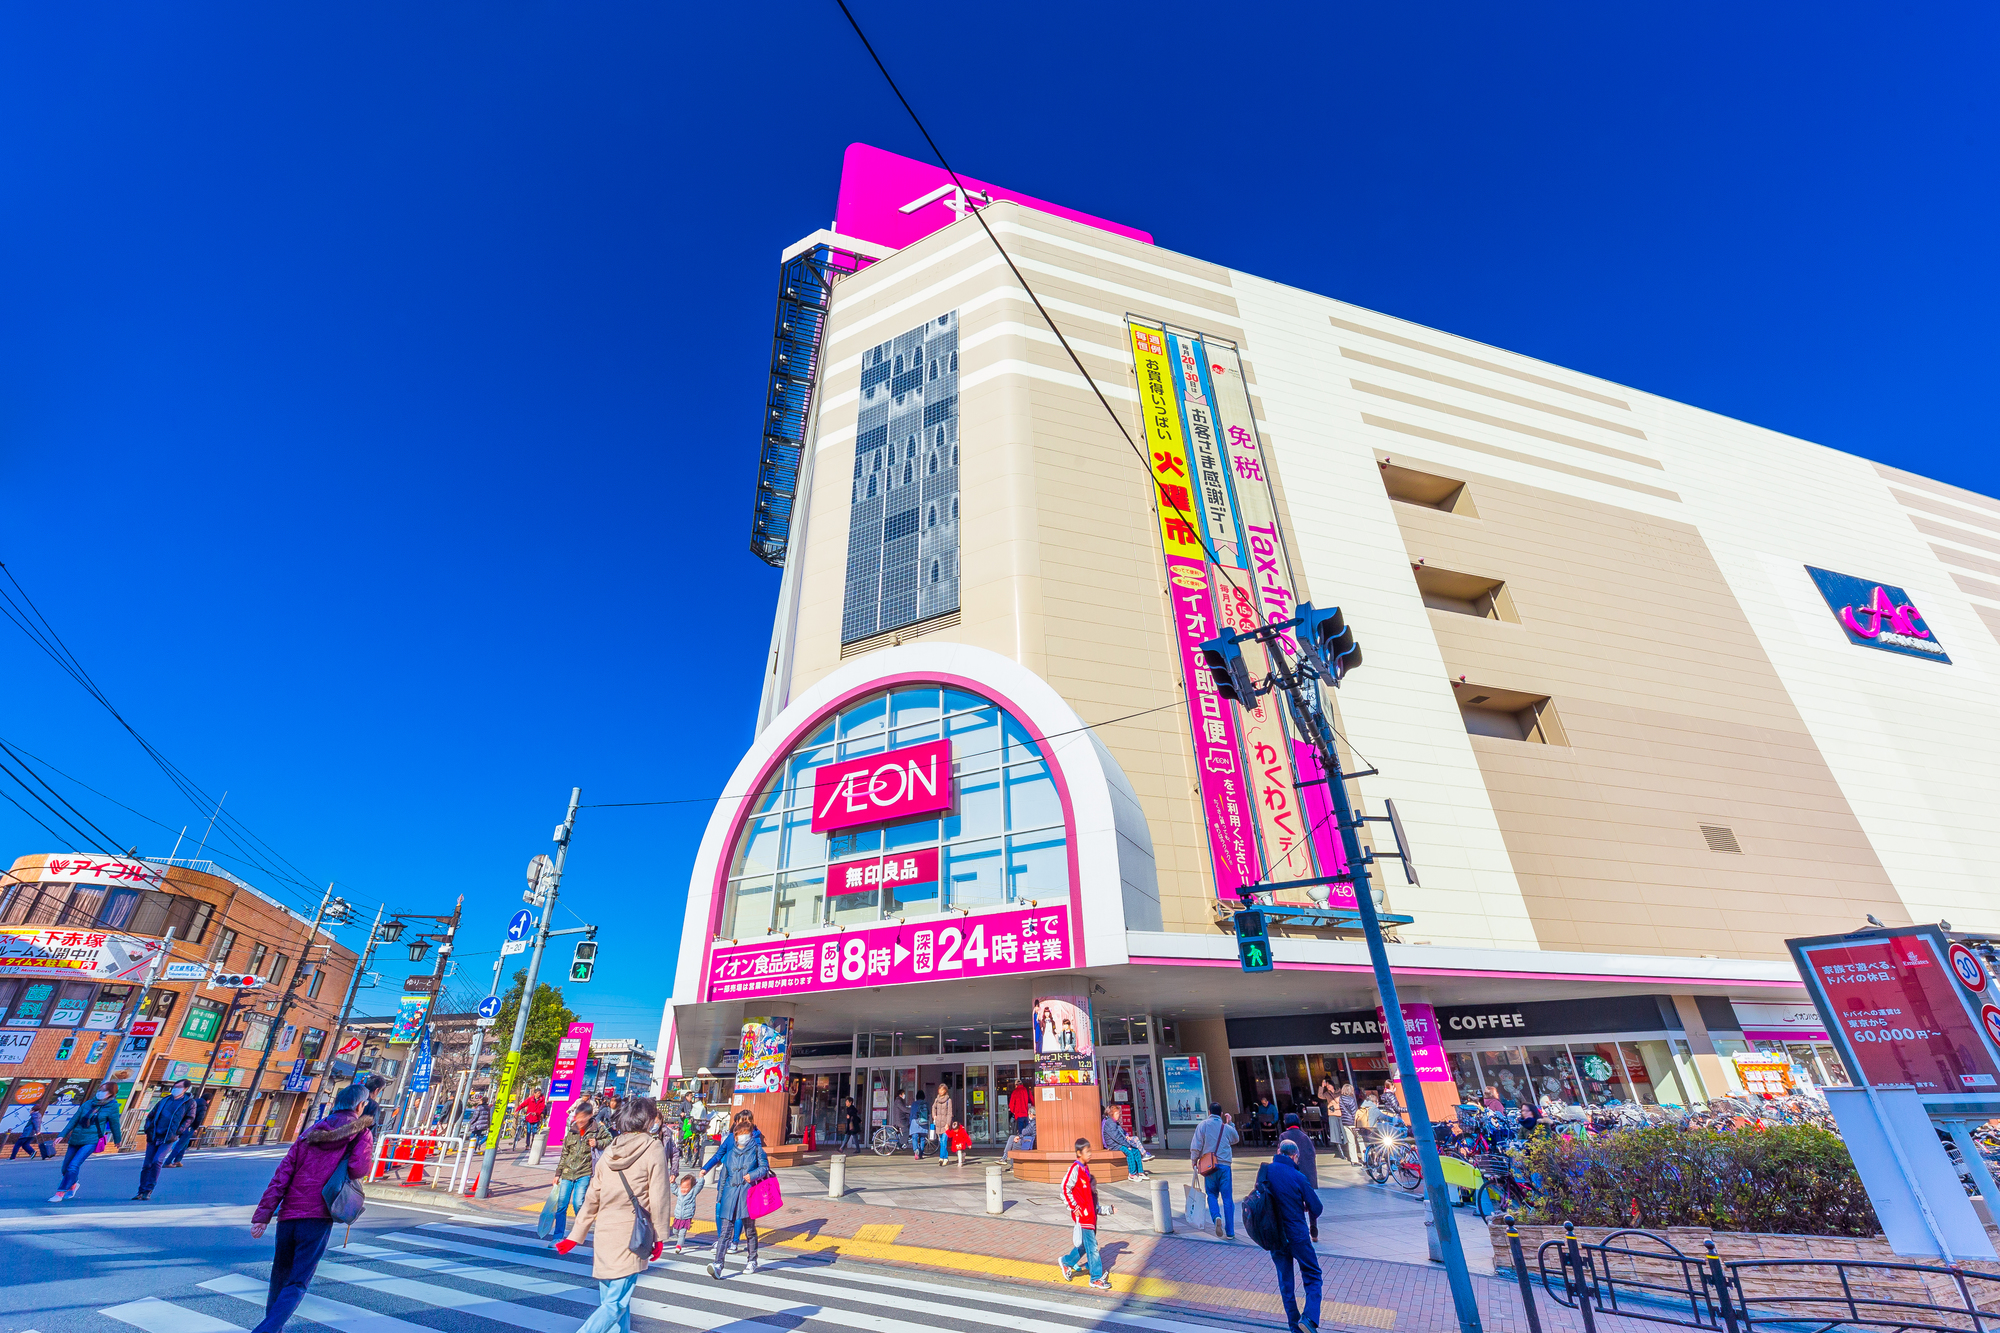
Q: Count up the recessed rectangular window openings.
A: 3